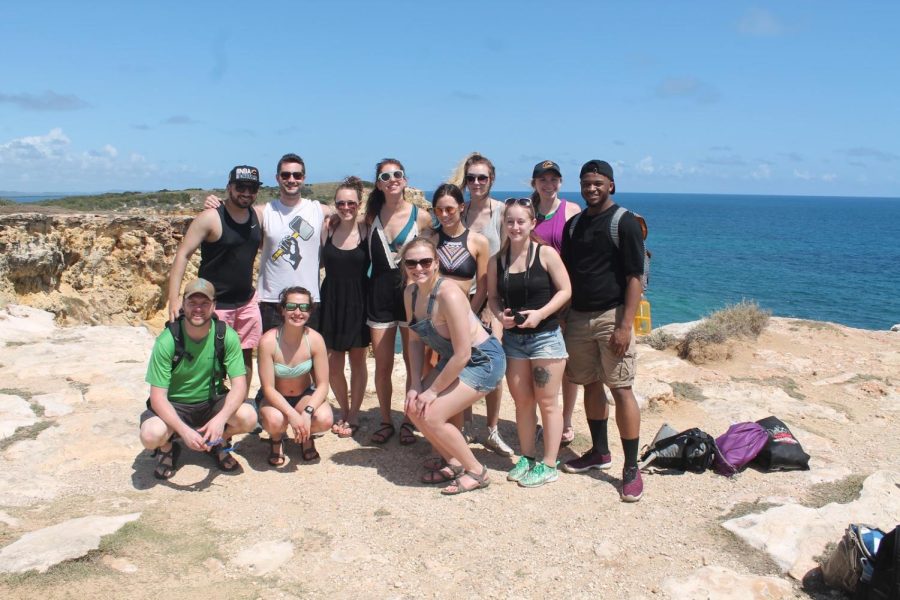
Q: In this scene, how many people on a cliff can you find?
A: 12